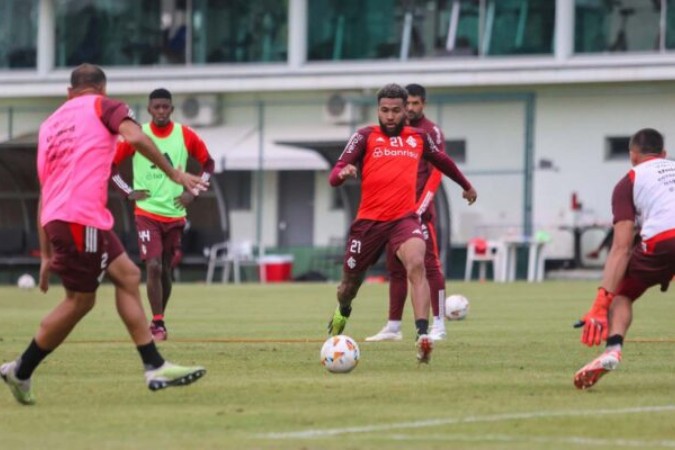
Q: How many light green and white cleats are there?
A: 2